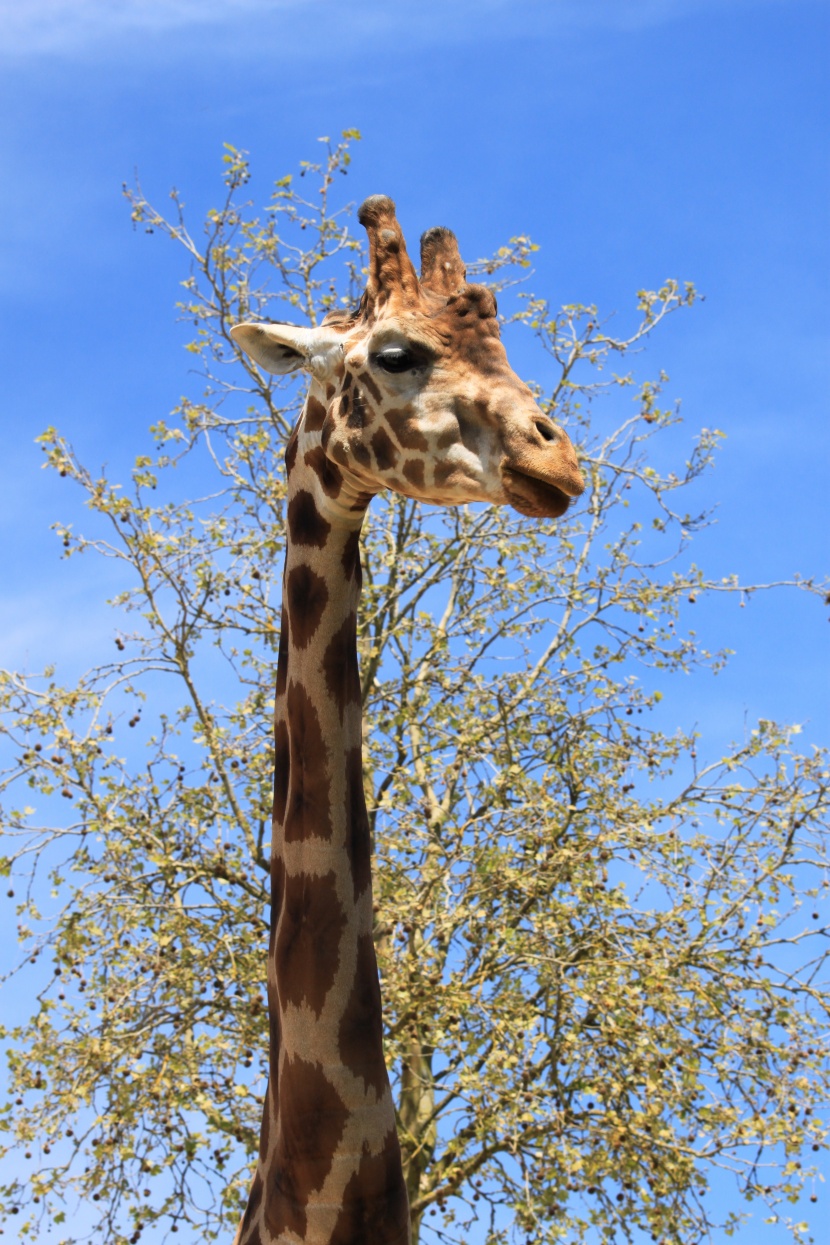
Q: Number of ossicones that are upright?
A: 2